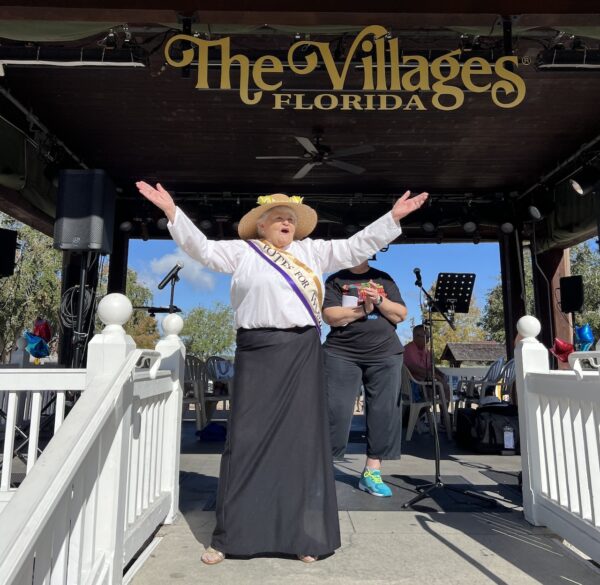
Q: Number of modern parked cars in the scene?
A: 0